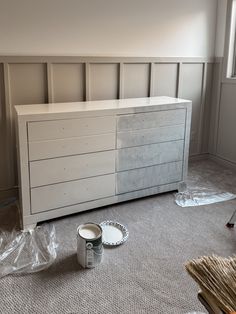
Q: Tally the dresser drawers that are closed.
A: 8